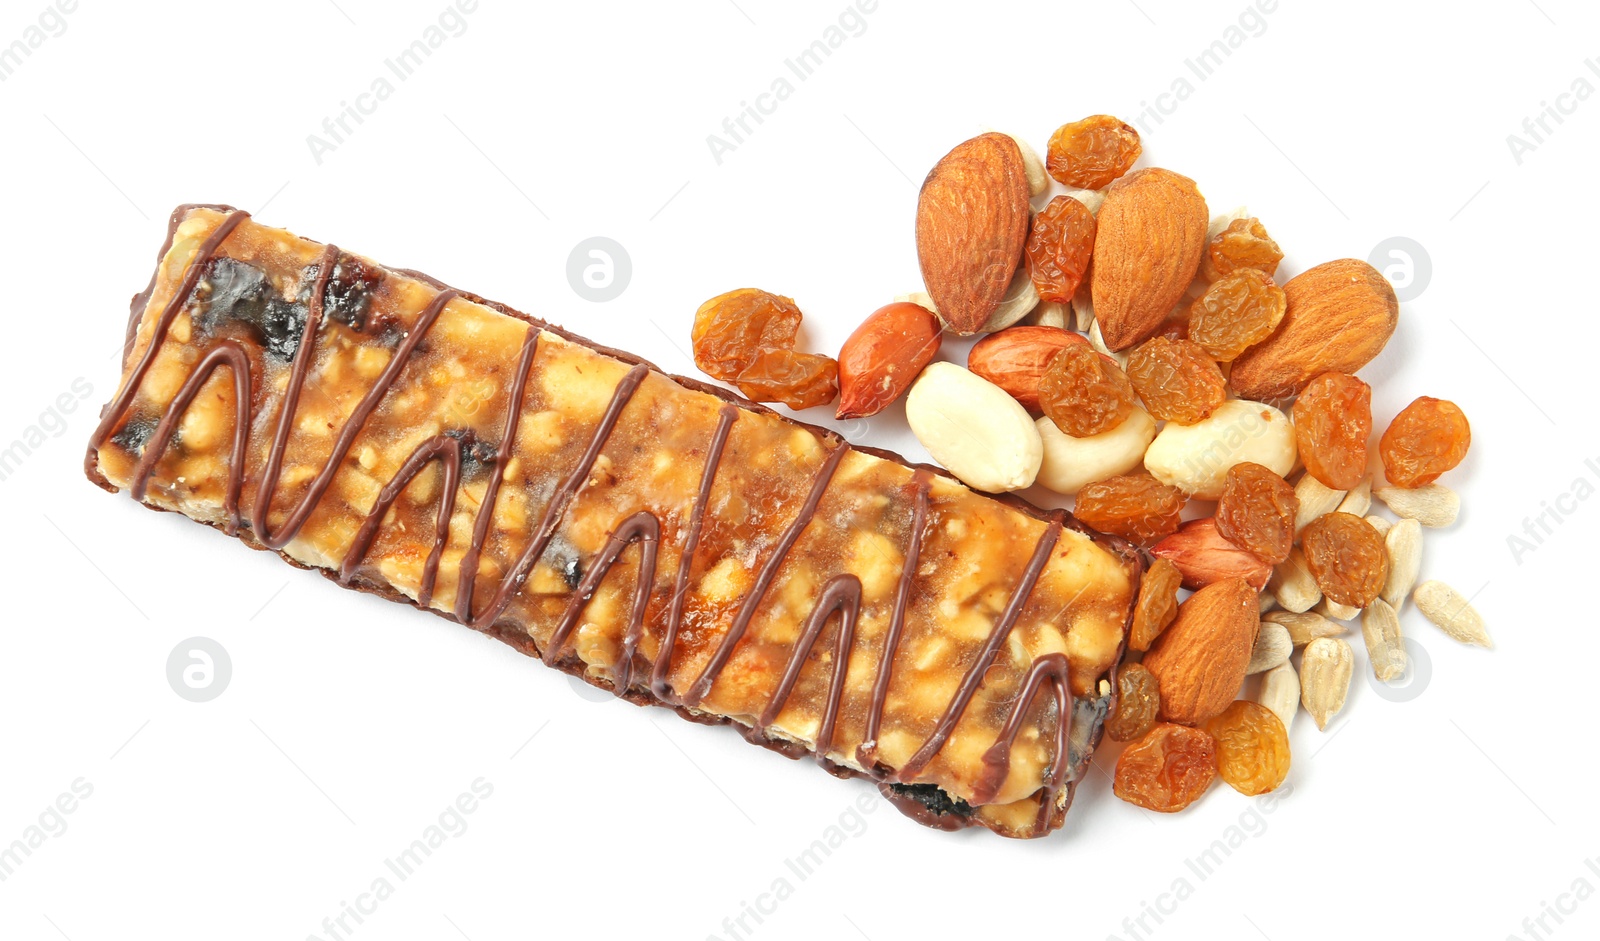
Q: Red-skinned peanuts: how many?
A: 3